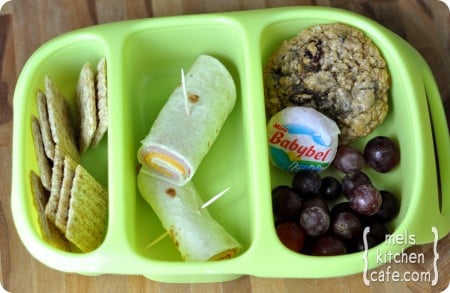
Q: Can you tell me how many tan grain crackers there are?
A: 9